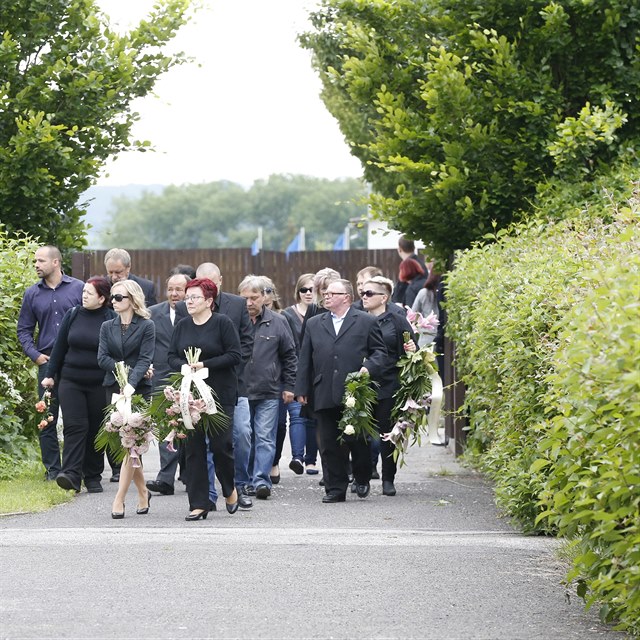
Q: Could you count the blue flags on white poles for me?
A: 3